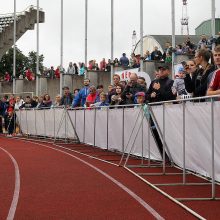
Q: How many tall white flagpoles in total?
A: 8